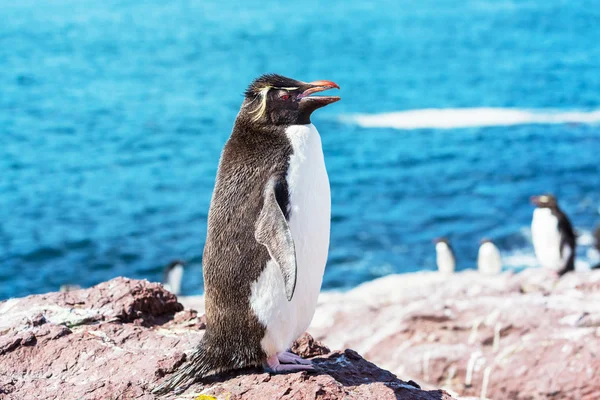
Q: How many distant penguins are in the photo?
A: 4